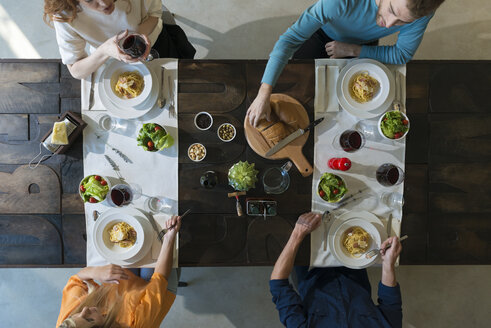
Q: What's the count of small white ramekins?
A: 3